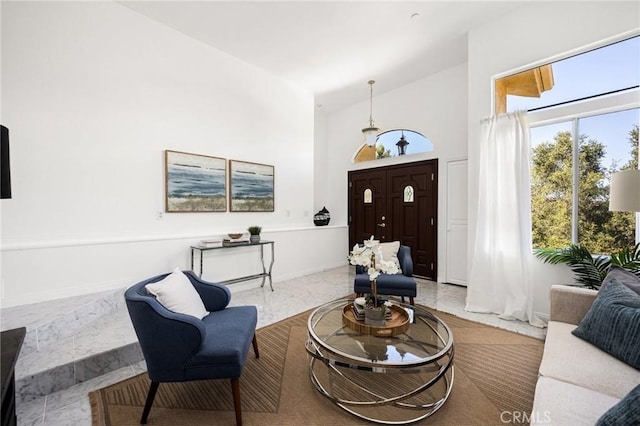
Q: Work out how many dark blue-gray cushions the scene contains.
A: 2